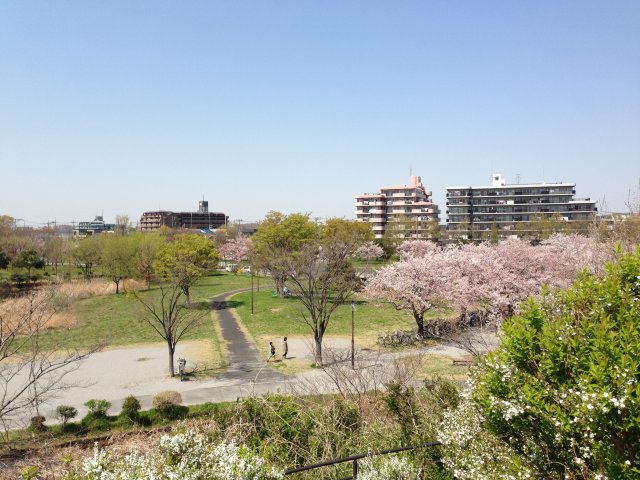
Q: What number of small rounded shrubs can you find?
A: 5